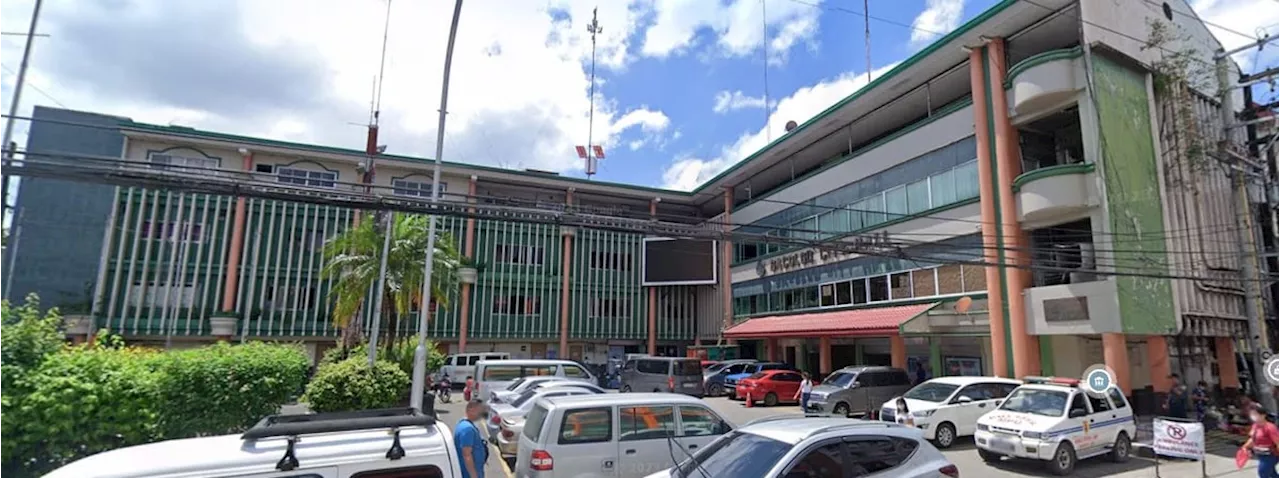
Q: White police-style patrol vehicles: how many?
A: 1